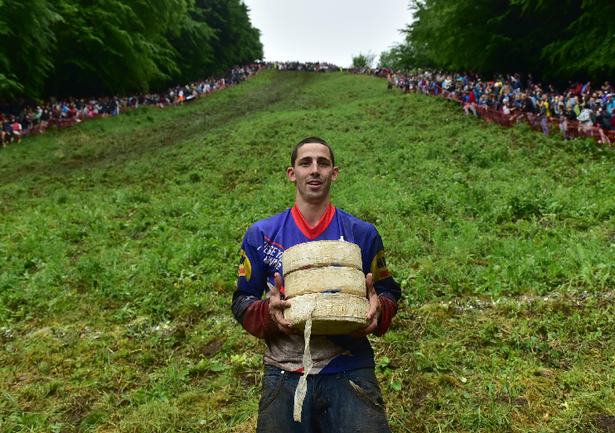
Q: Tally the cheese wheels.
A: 3